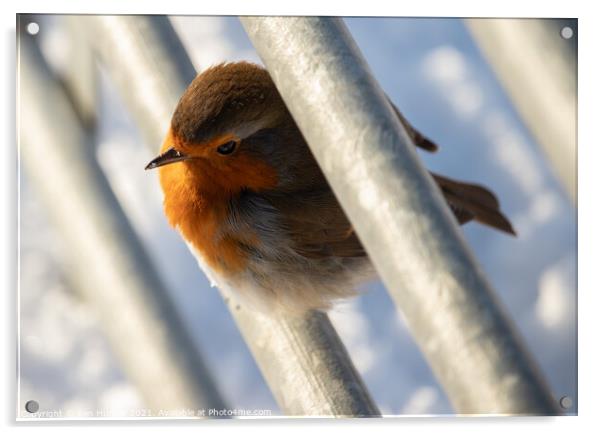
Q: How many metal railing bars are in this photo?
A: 4